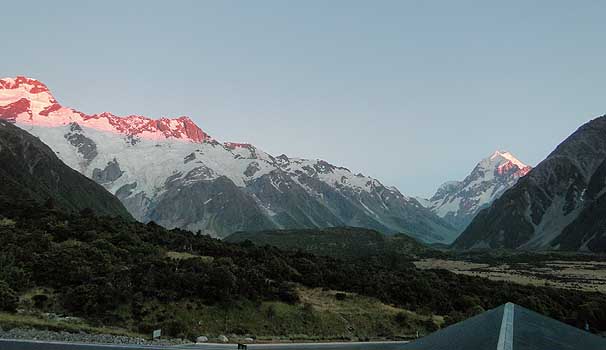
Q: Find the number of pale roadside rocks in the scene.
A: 3